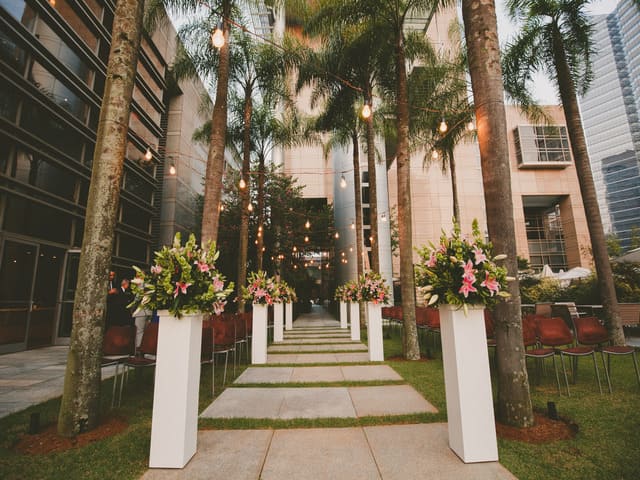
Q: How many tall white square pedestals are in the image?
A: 8